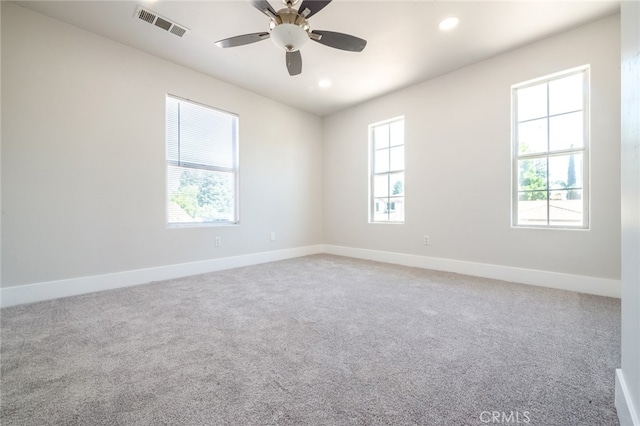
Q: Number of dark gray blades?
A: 5